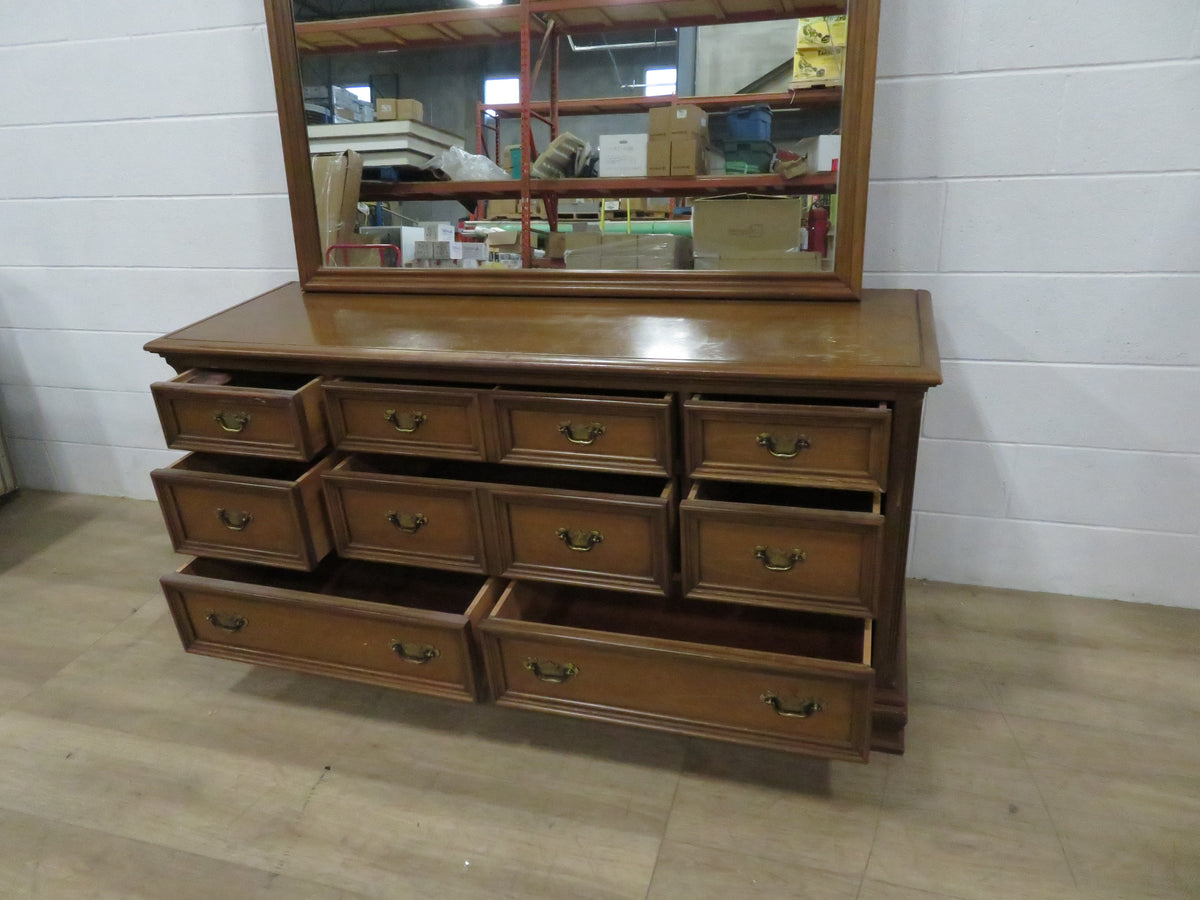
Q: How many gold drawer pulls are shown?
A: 12